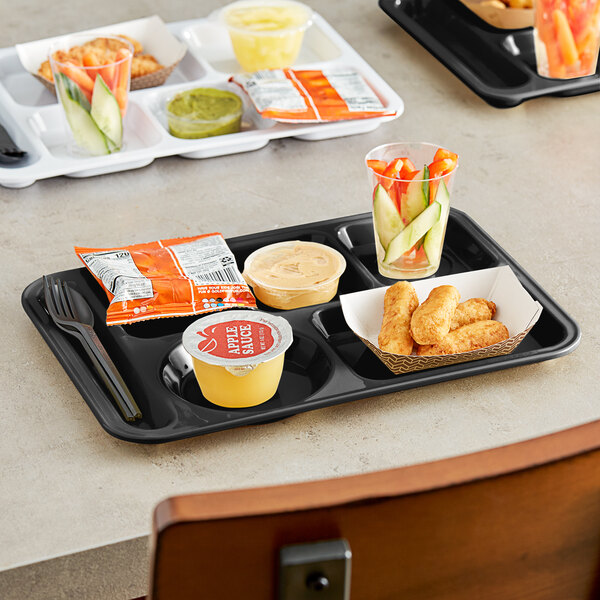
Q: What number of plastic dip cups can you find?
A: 2